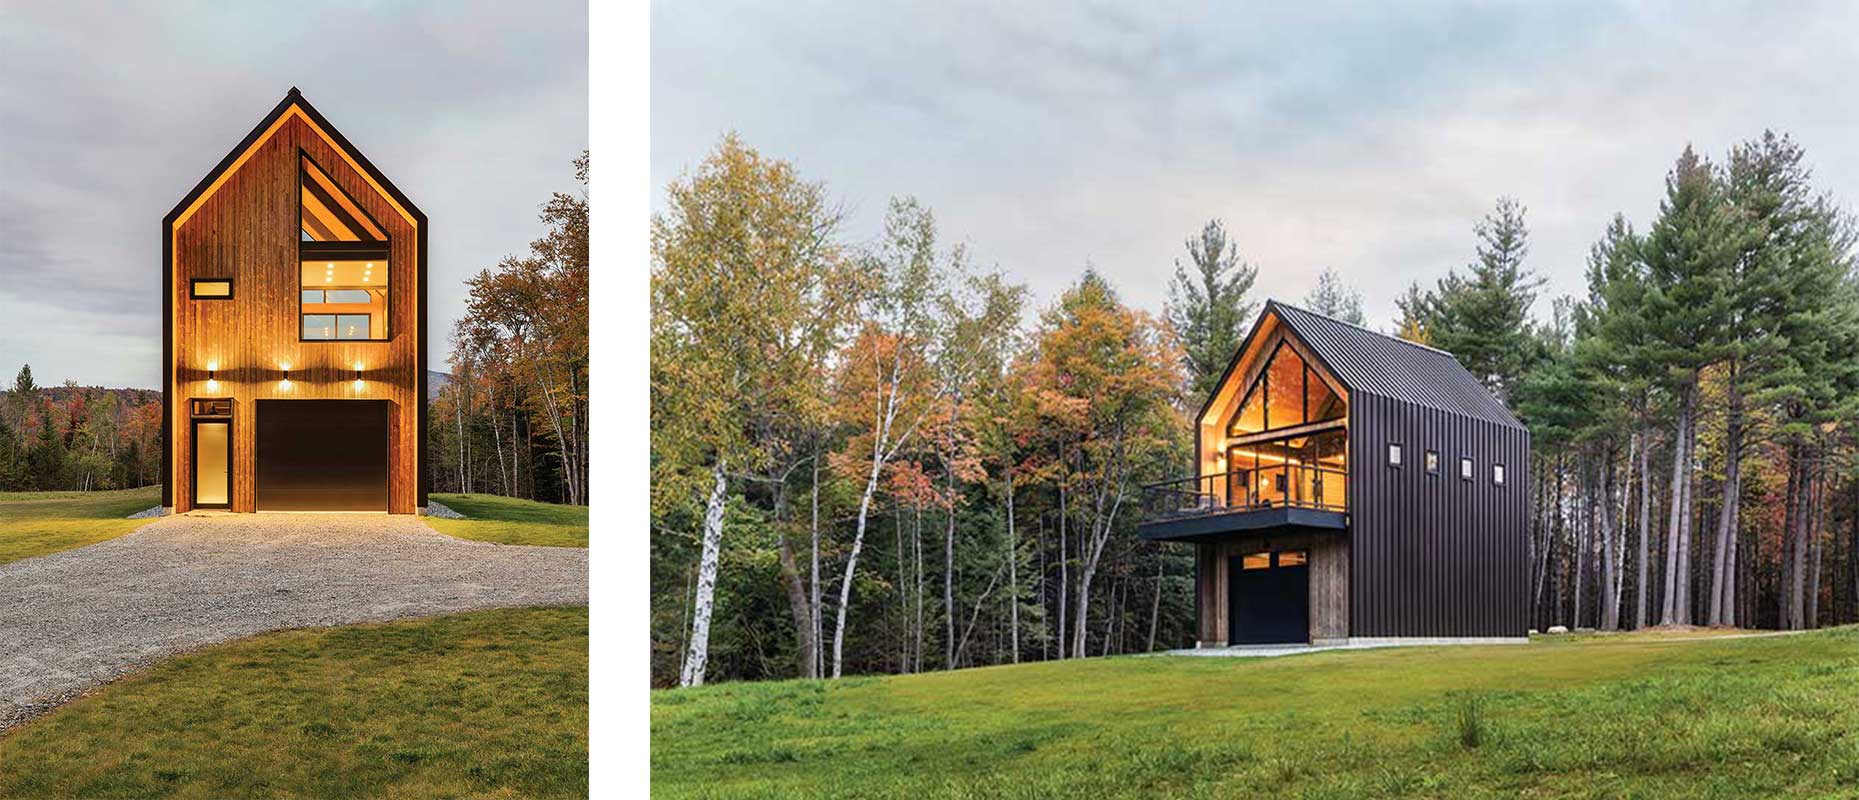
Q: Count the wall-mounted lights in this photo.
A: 4